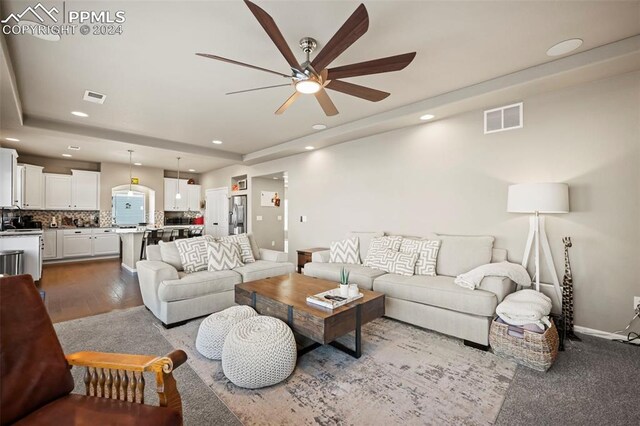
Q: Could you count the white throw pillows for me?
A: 7